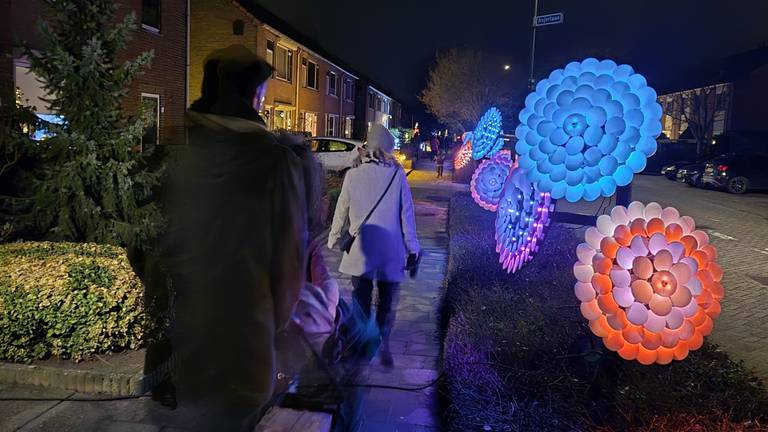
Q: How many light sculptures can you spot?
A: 6